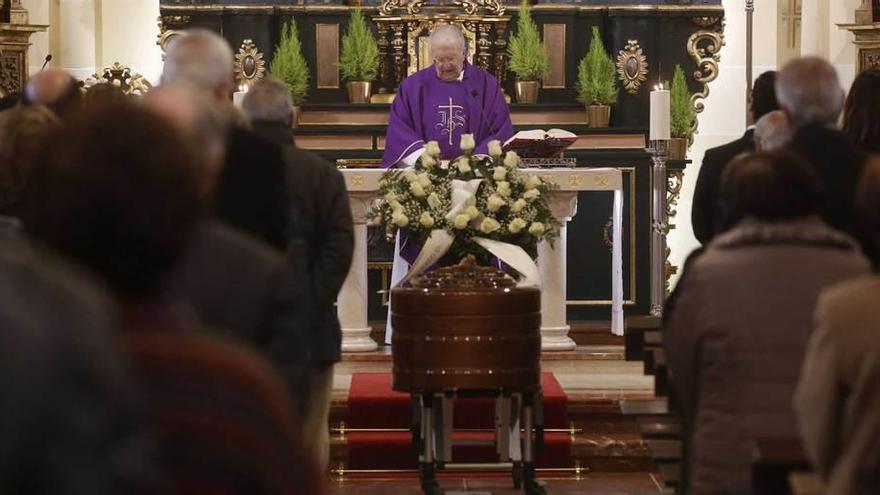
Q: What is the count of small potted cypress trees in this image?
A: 5